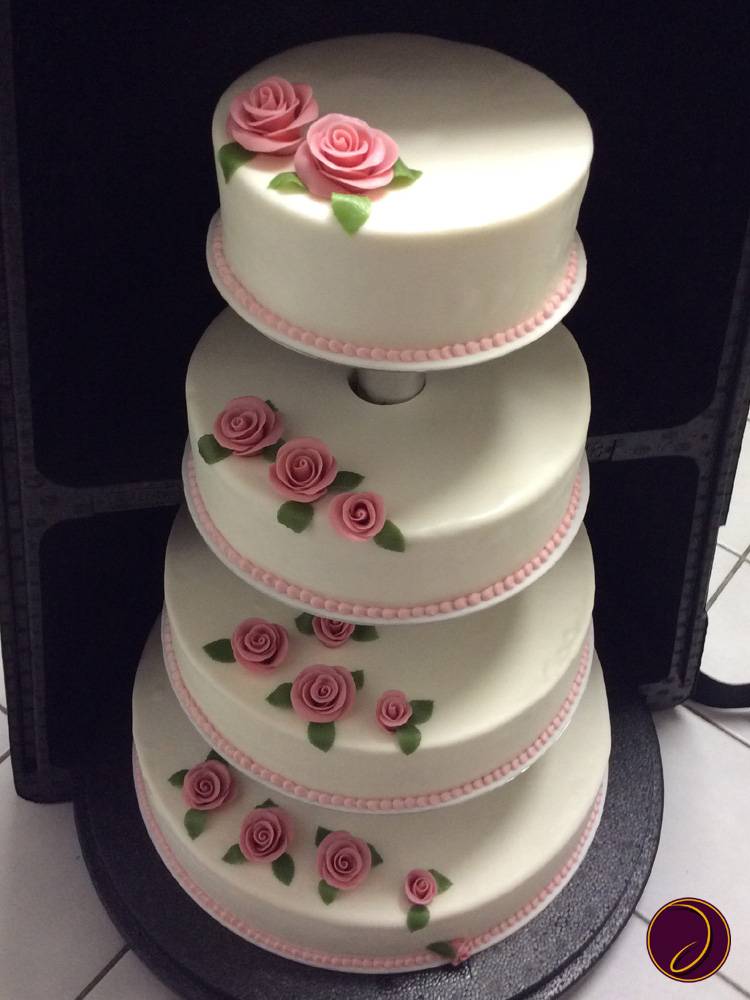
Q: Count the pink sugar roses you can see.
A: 14